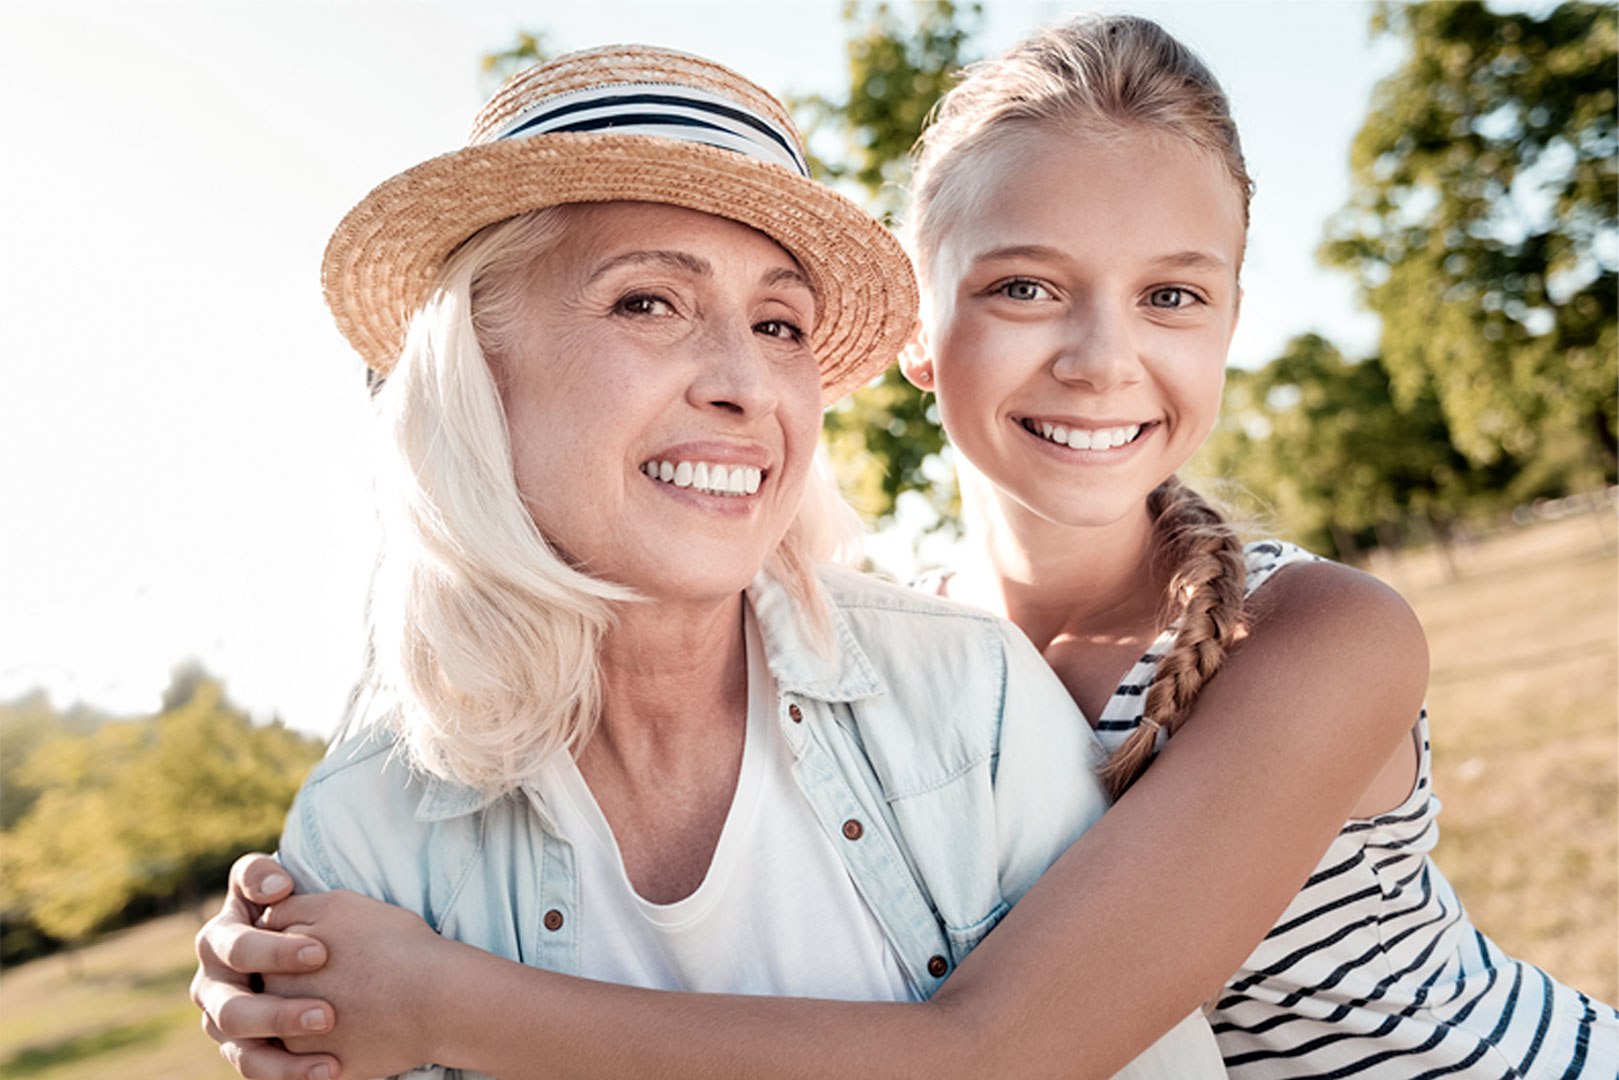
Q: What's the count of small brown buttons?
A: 4